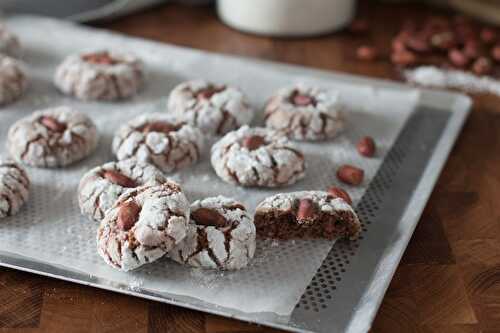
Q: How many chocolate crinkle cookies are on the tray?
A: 13